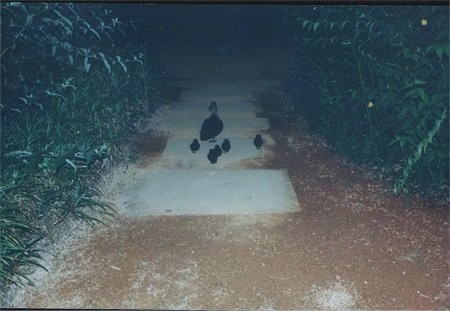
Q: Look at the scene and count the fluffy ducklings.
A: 5